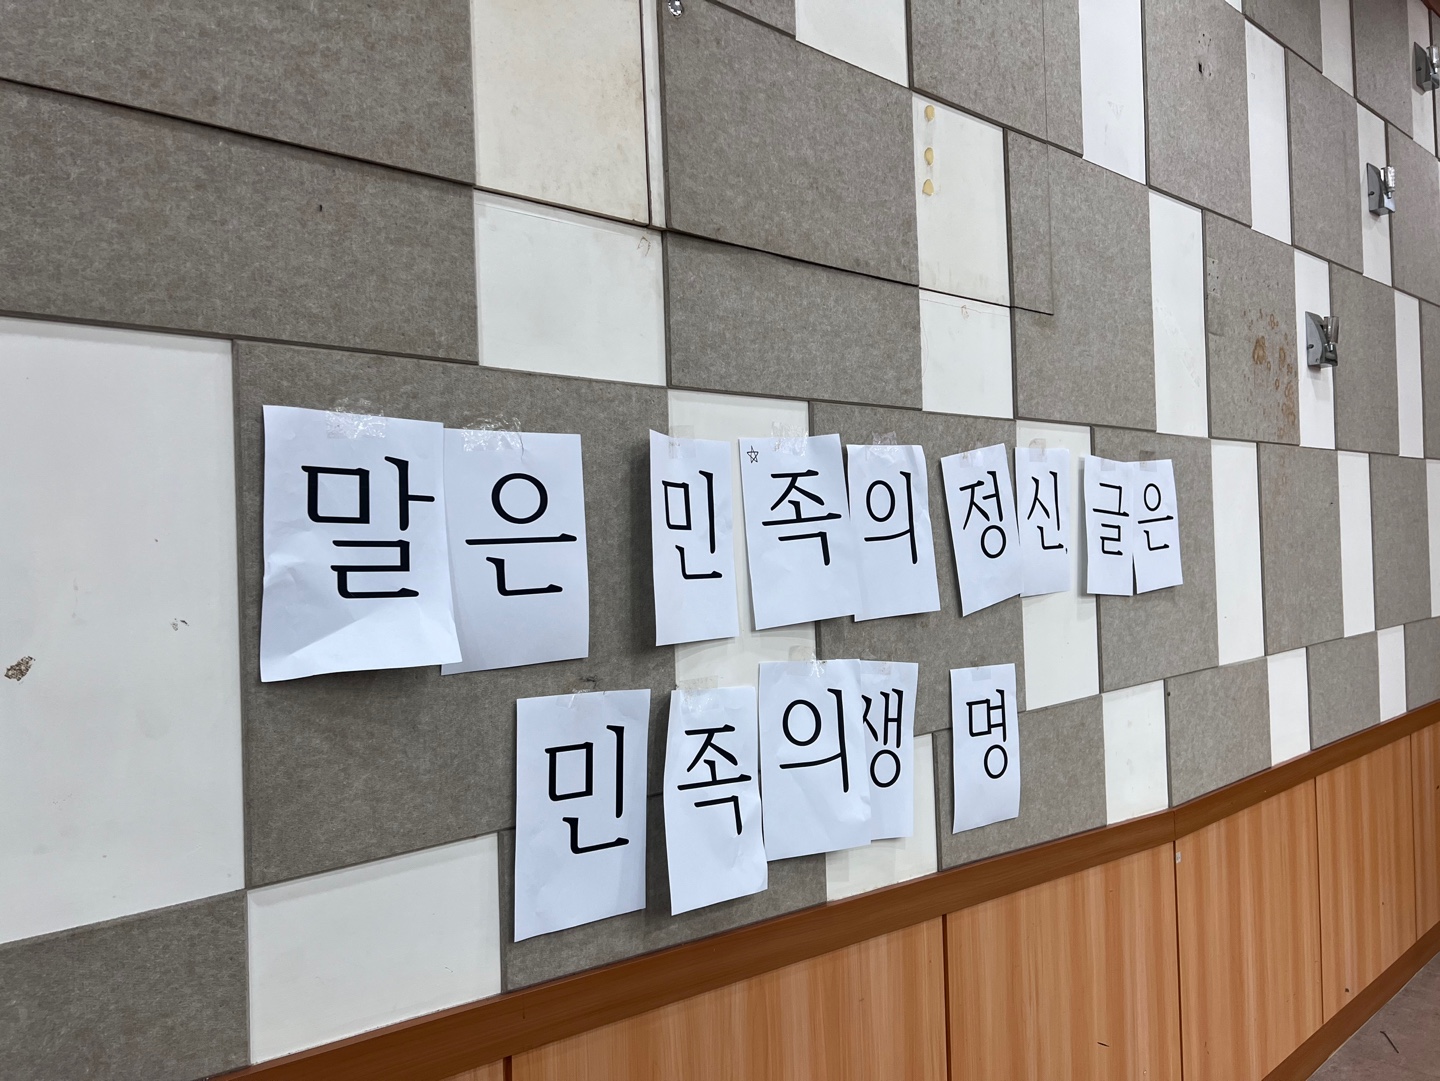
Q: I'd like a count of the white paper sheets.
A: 14